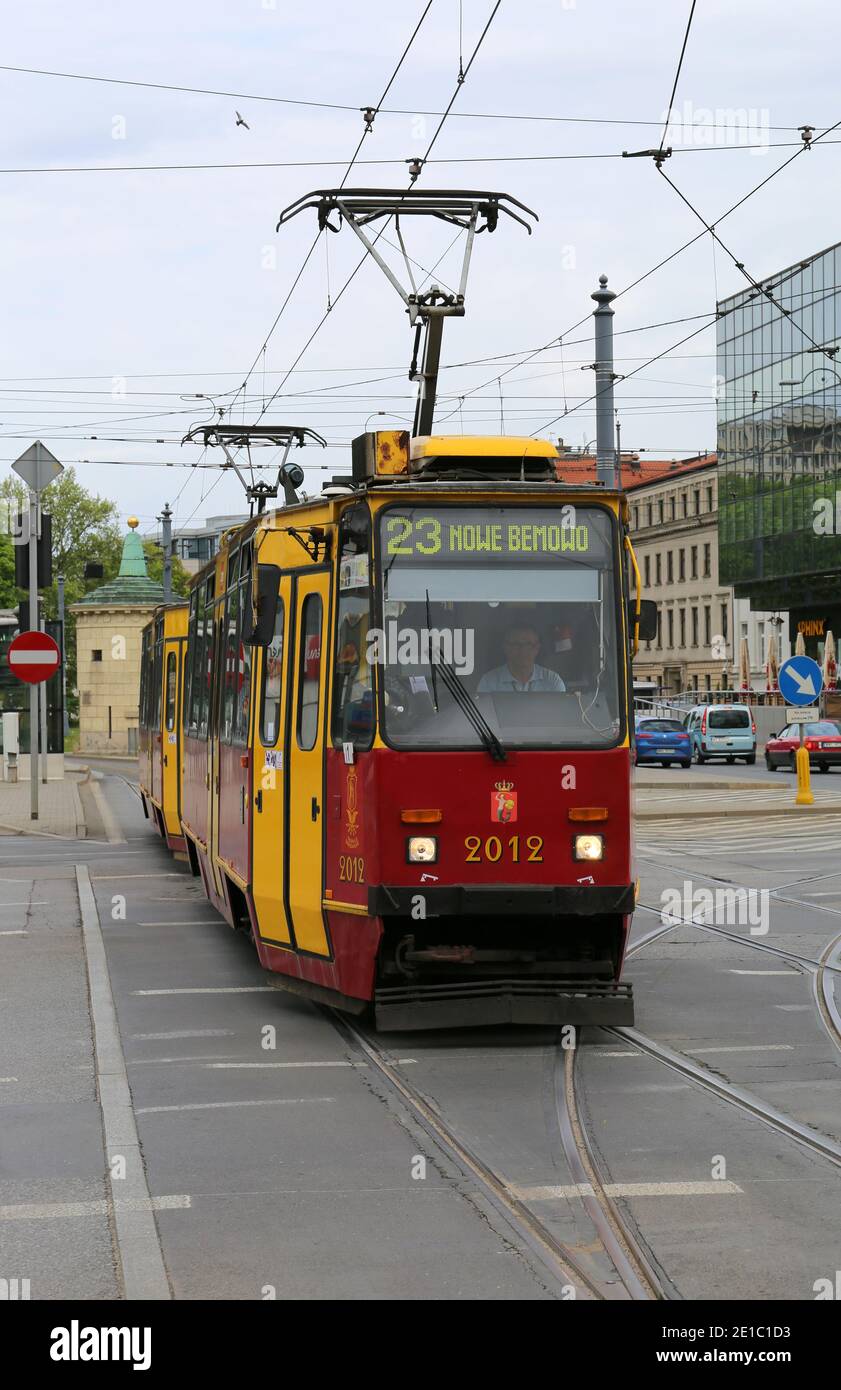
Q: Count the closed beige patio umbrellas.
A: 4